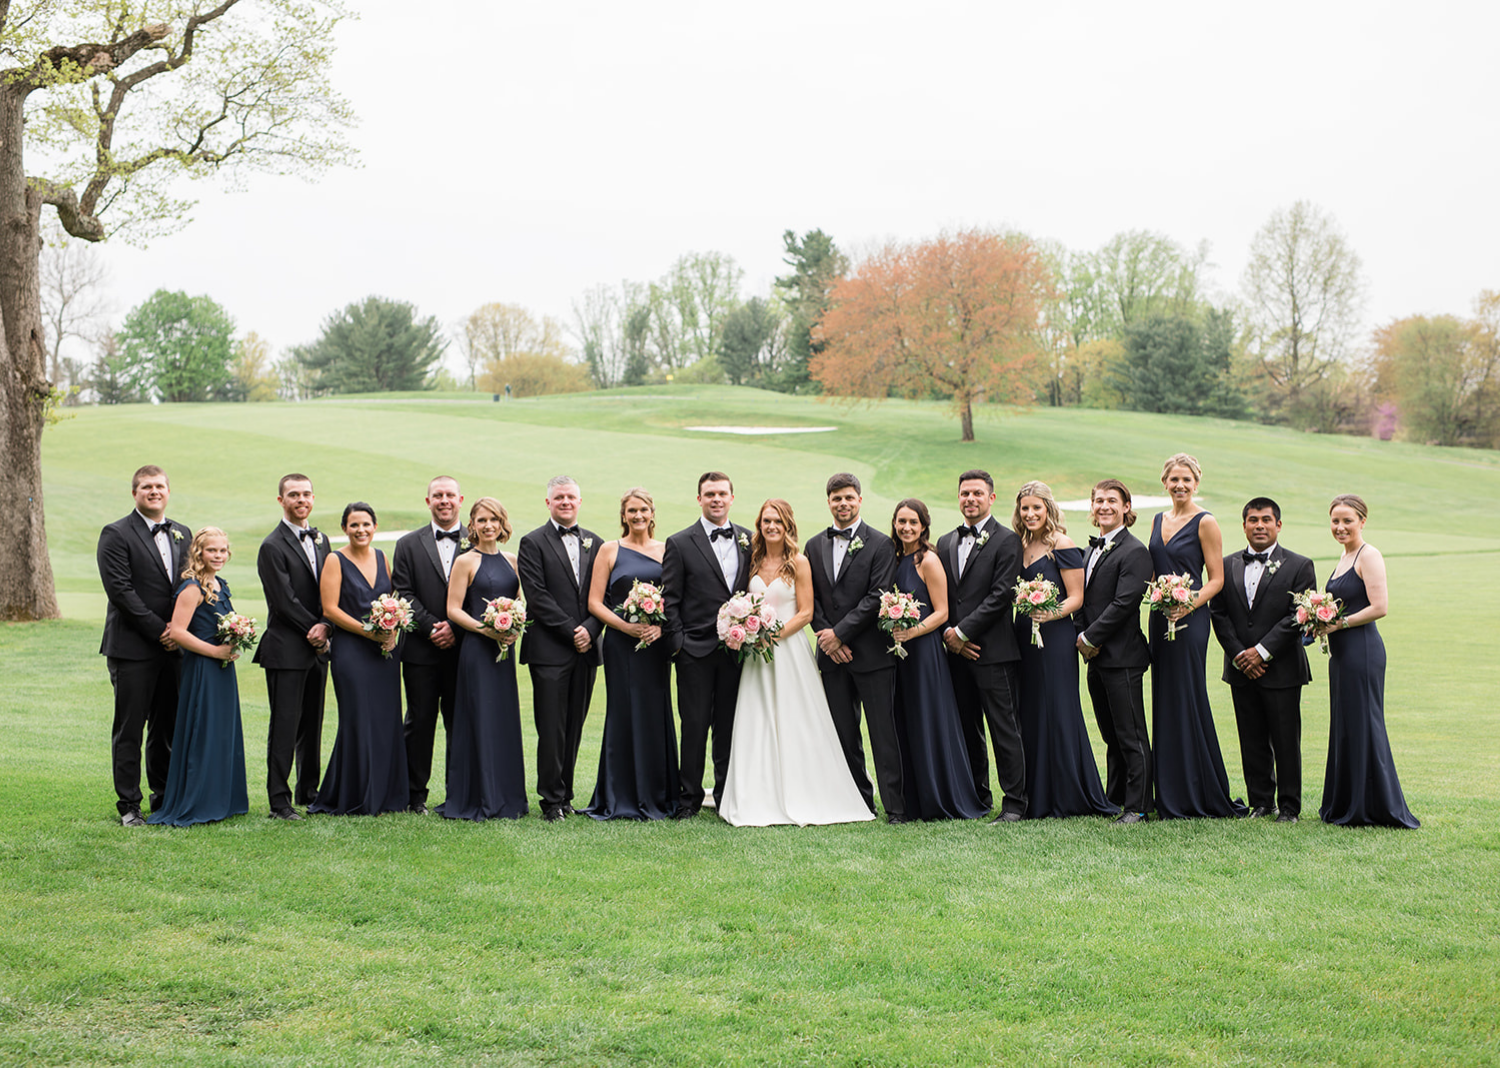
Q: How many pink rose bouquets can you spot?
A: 9